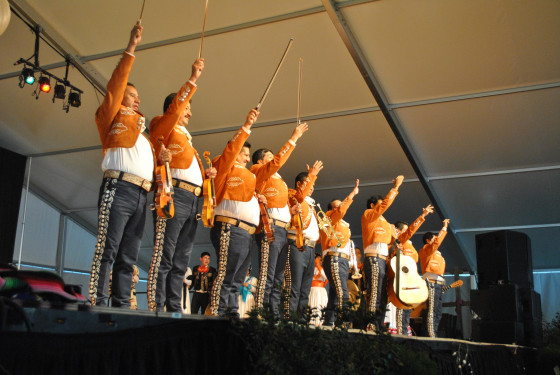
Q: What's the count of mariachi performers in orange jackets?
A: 9